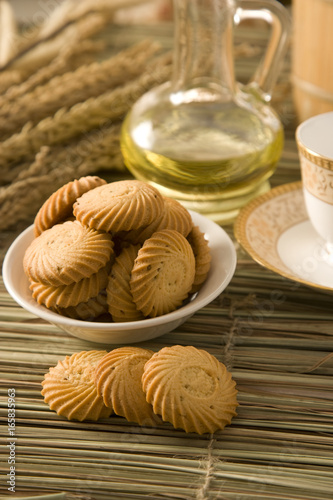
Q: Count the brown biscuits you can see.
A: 12